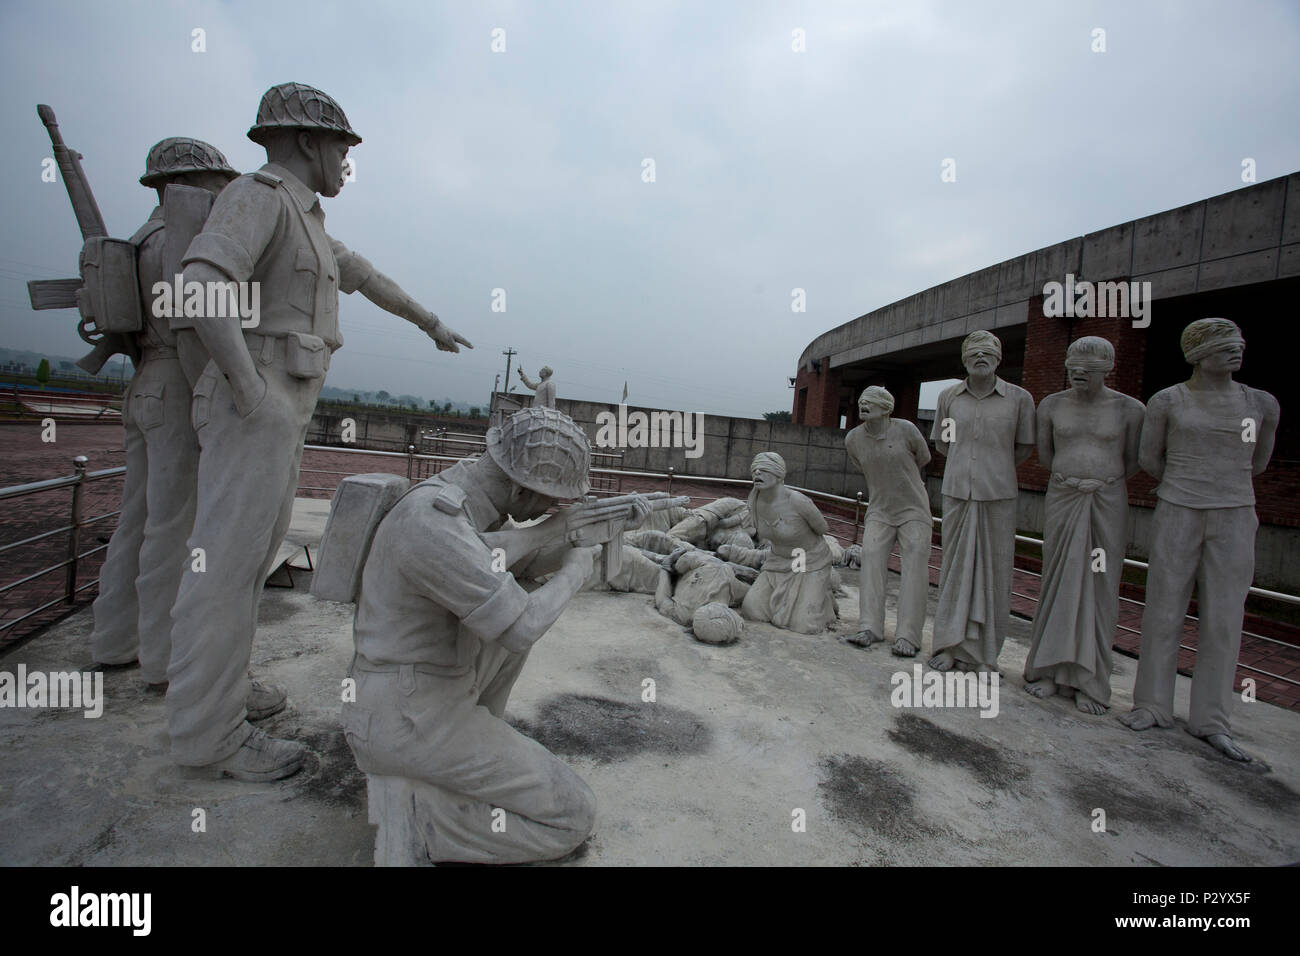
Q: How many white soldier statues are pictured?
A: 3